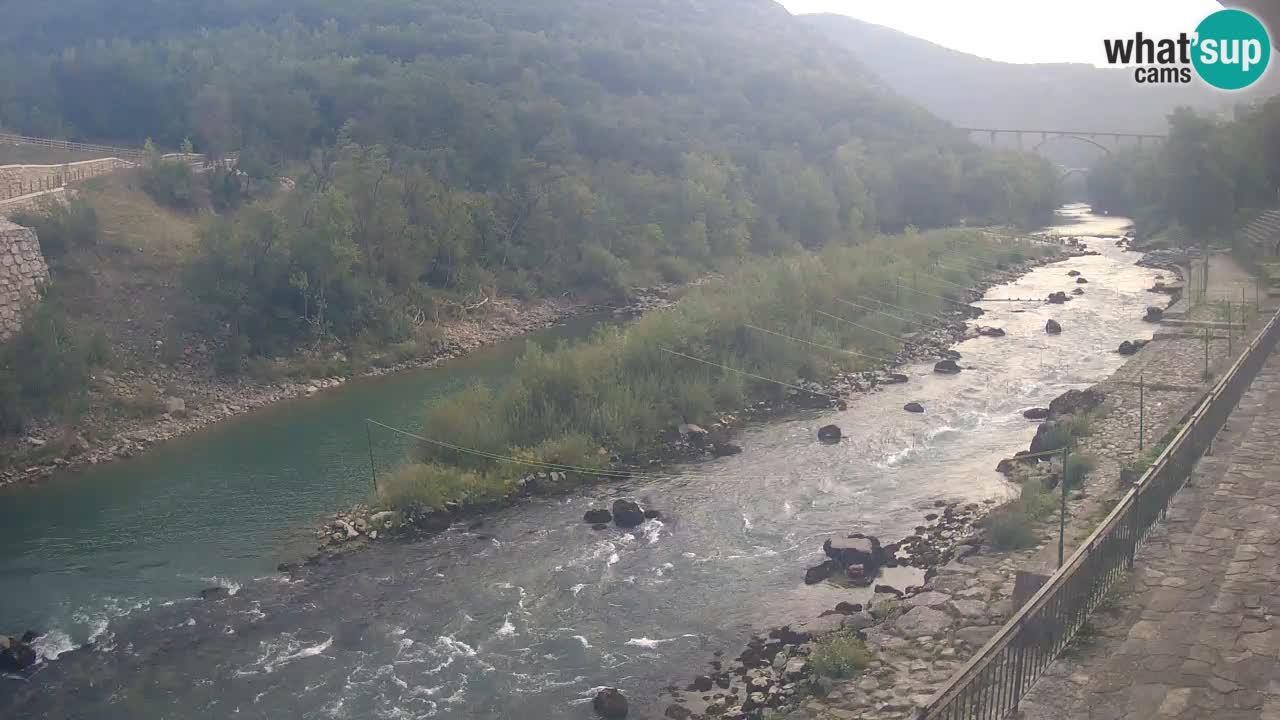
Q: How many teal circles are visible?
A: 1